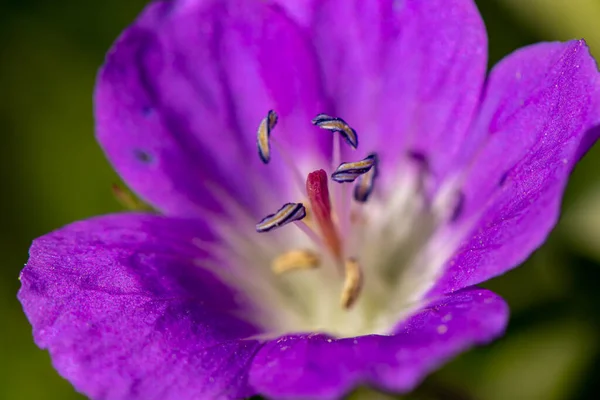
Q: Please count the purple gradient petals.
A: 5